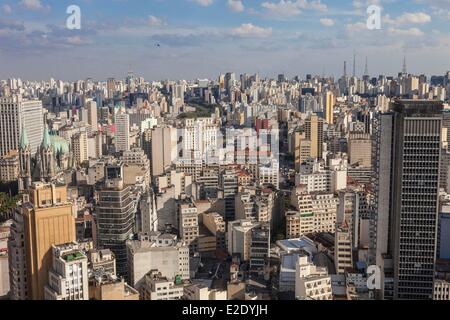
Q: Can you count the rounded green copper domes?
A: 1